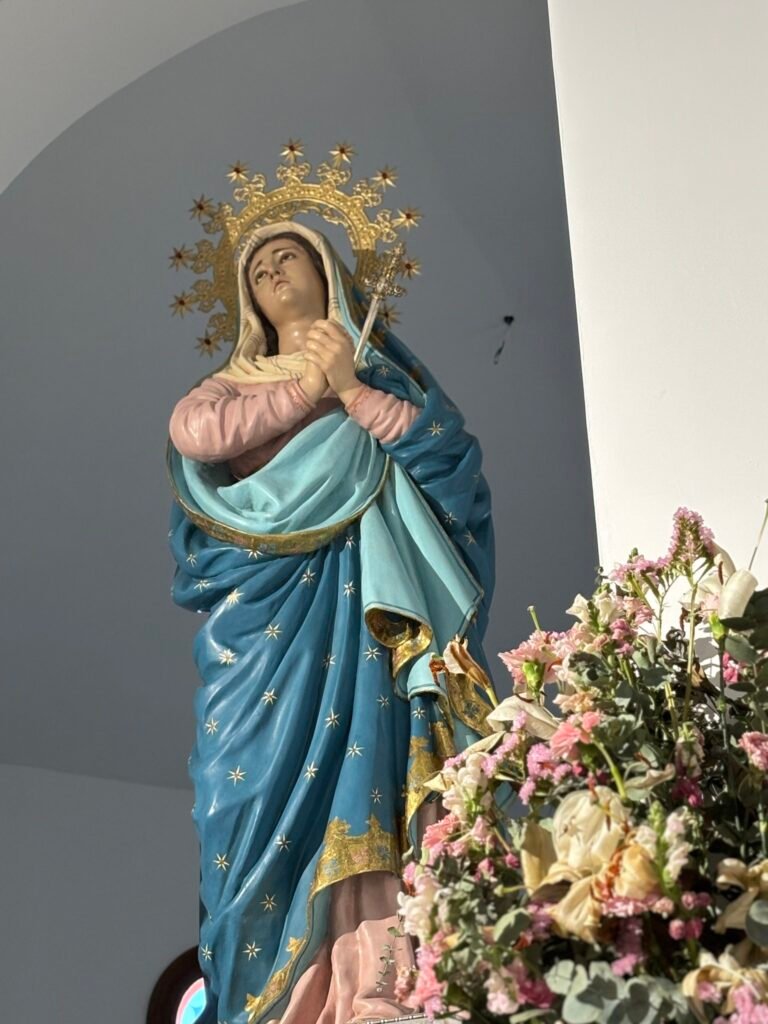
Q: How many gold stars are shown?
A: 11